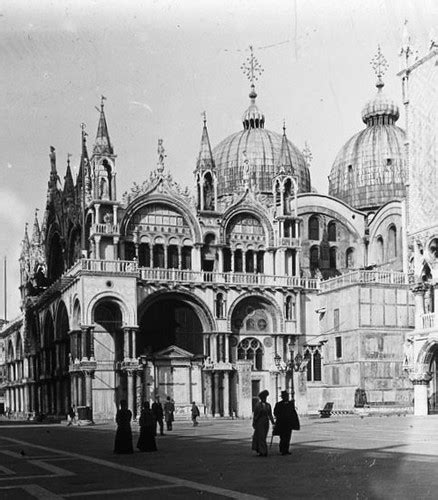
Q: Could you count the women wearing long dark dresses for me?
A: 3